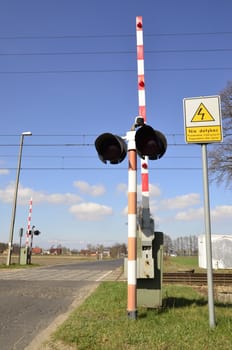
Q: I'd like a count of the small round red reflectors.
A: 3